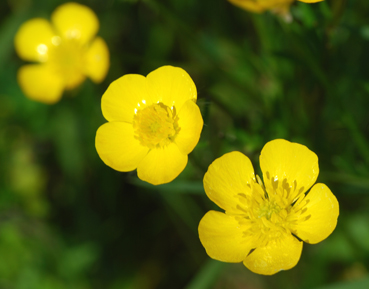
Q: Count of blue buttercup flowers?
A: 0